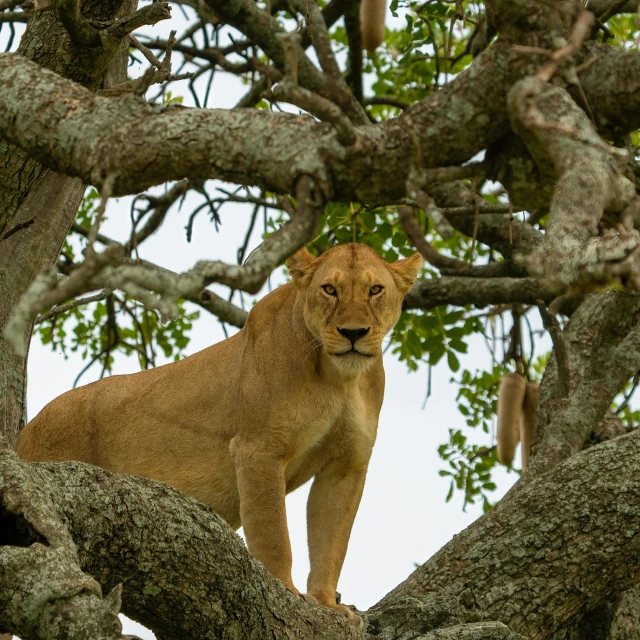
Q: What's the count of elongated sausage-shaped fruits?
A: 3